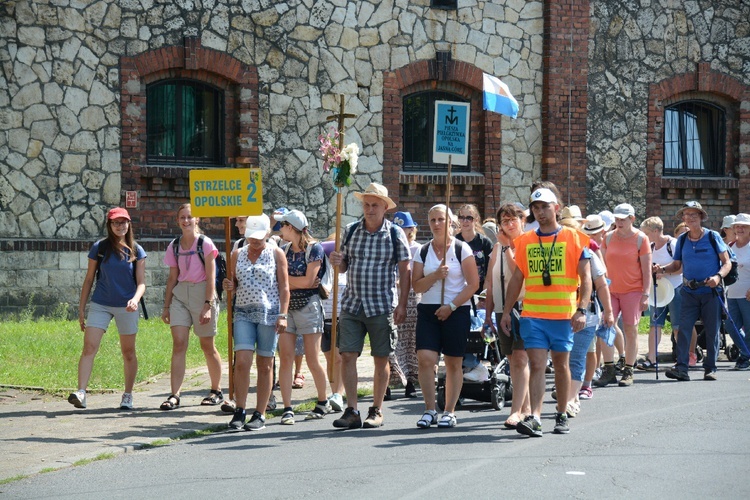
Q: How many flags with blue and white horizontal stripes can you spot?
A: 1